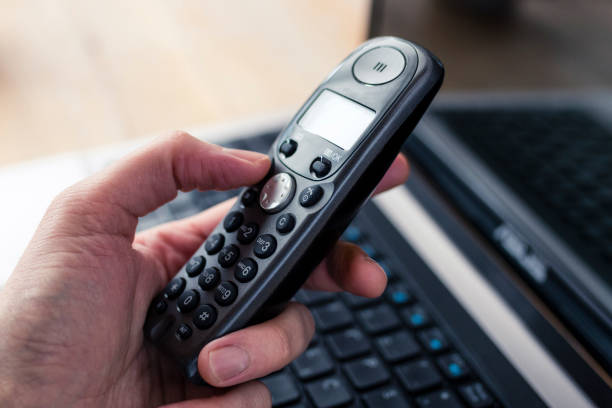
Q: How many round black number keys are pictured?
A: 10